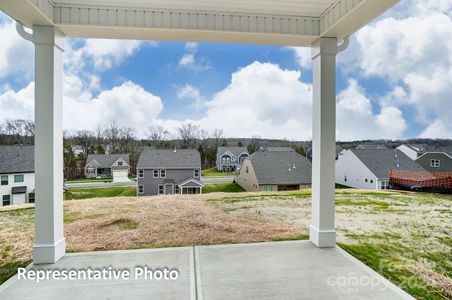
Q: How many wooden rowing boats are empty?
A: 0